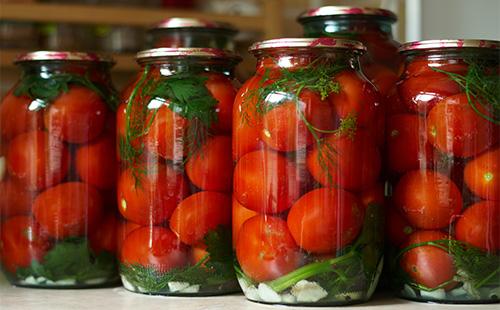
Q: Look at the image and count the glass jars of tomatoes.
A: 6